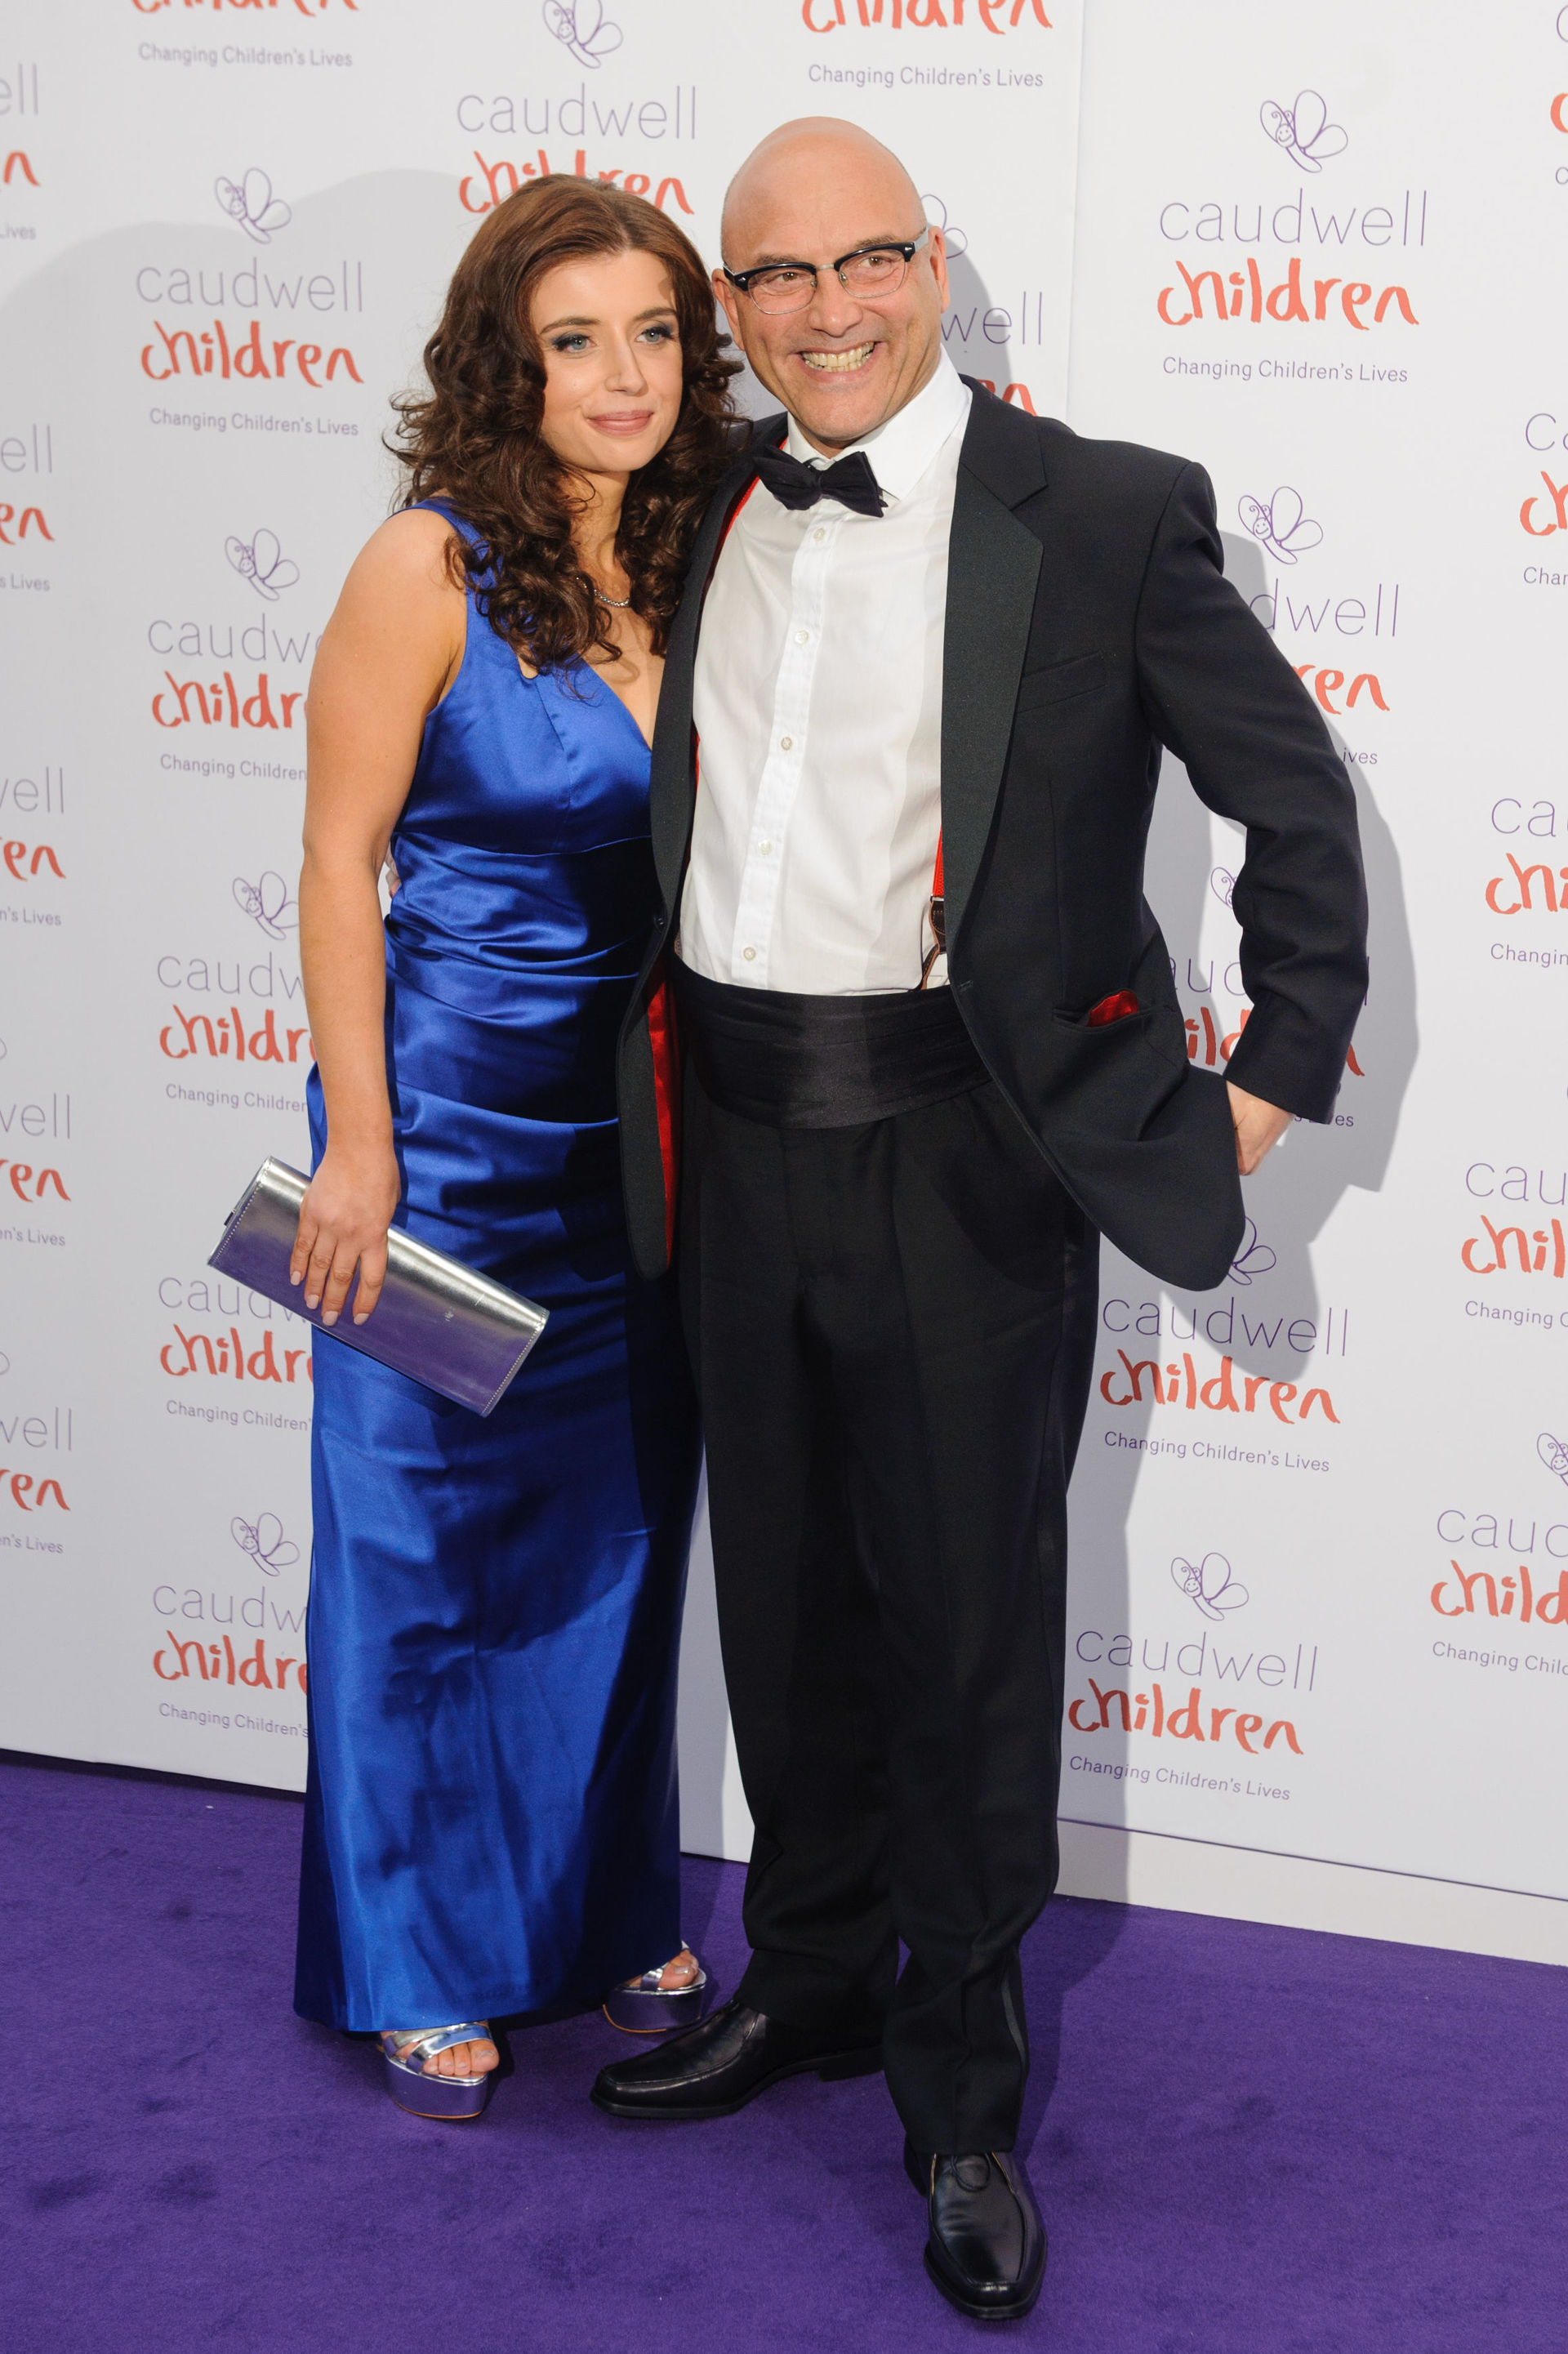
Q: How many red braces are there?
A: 2